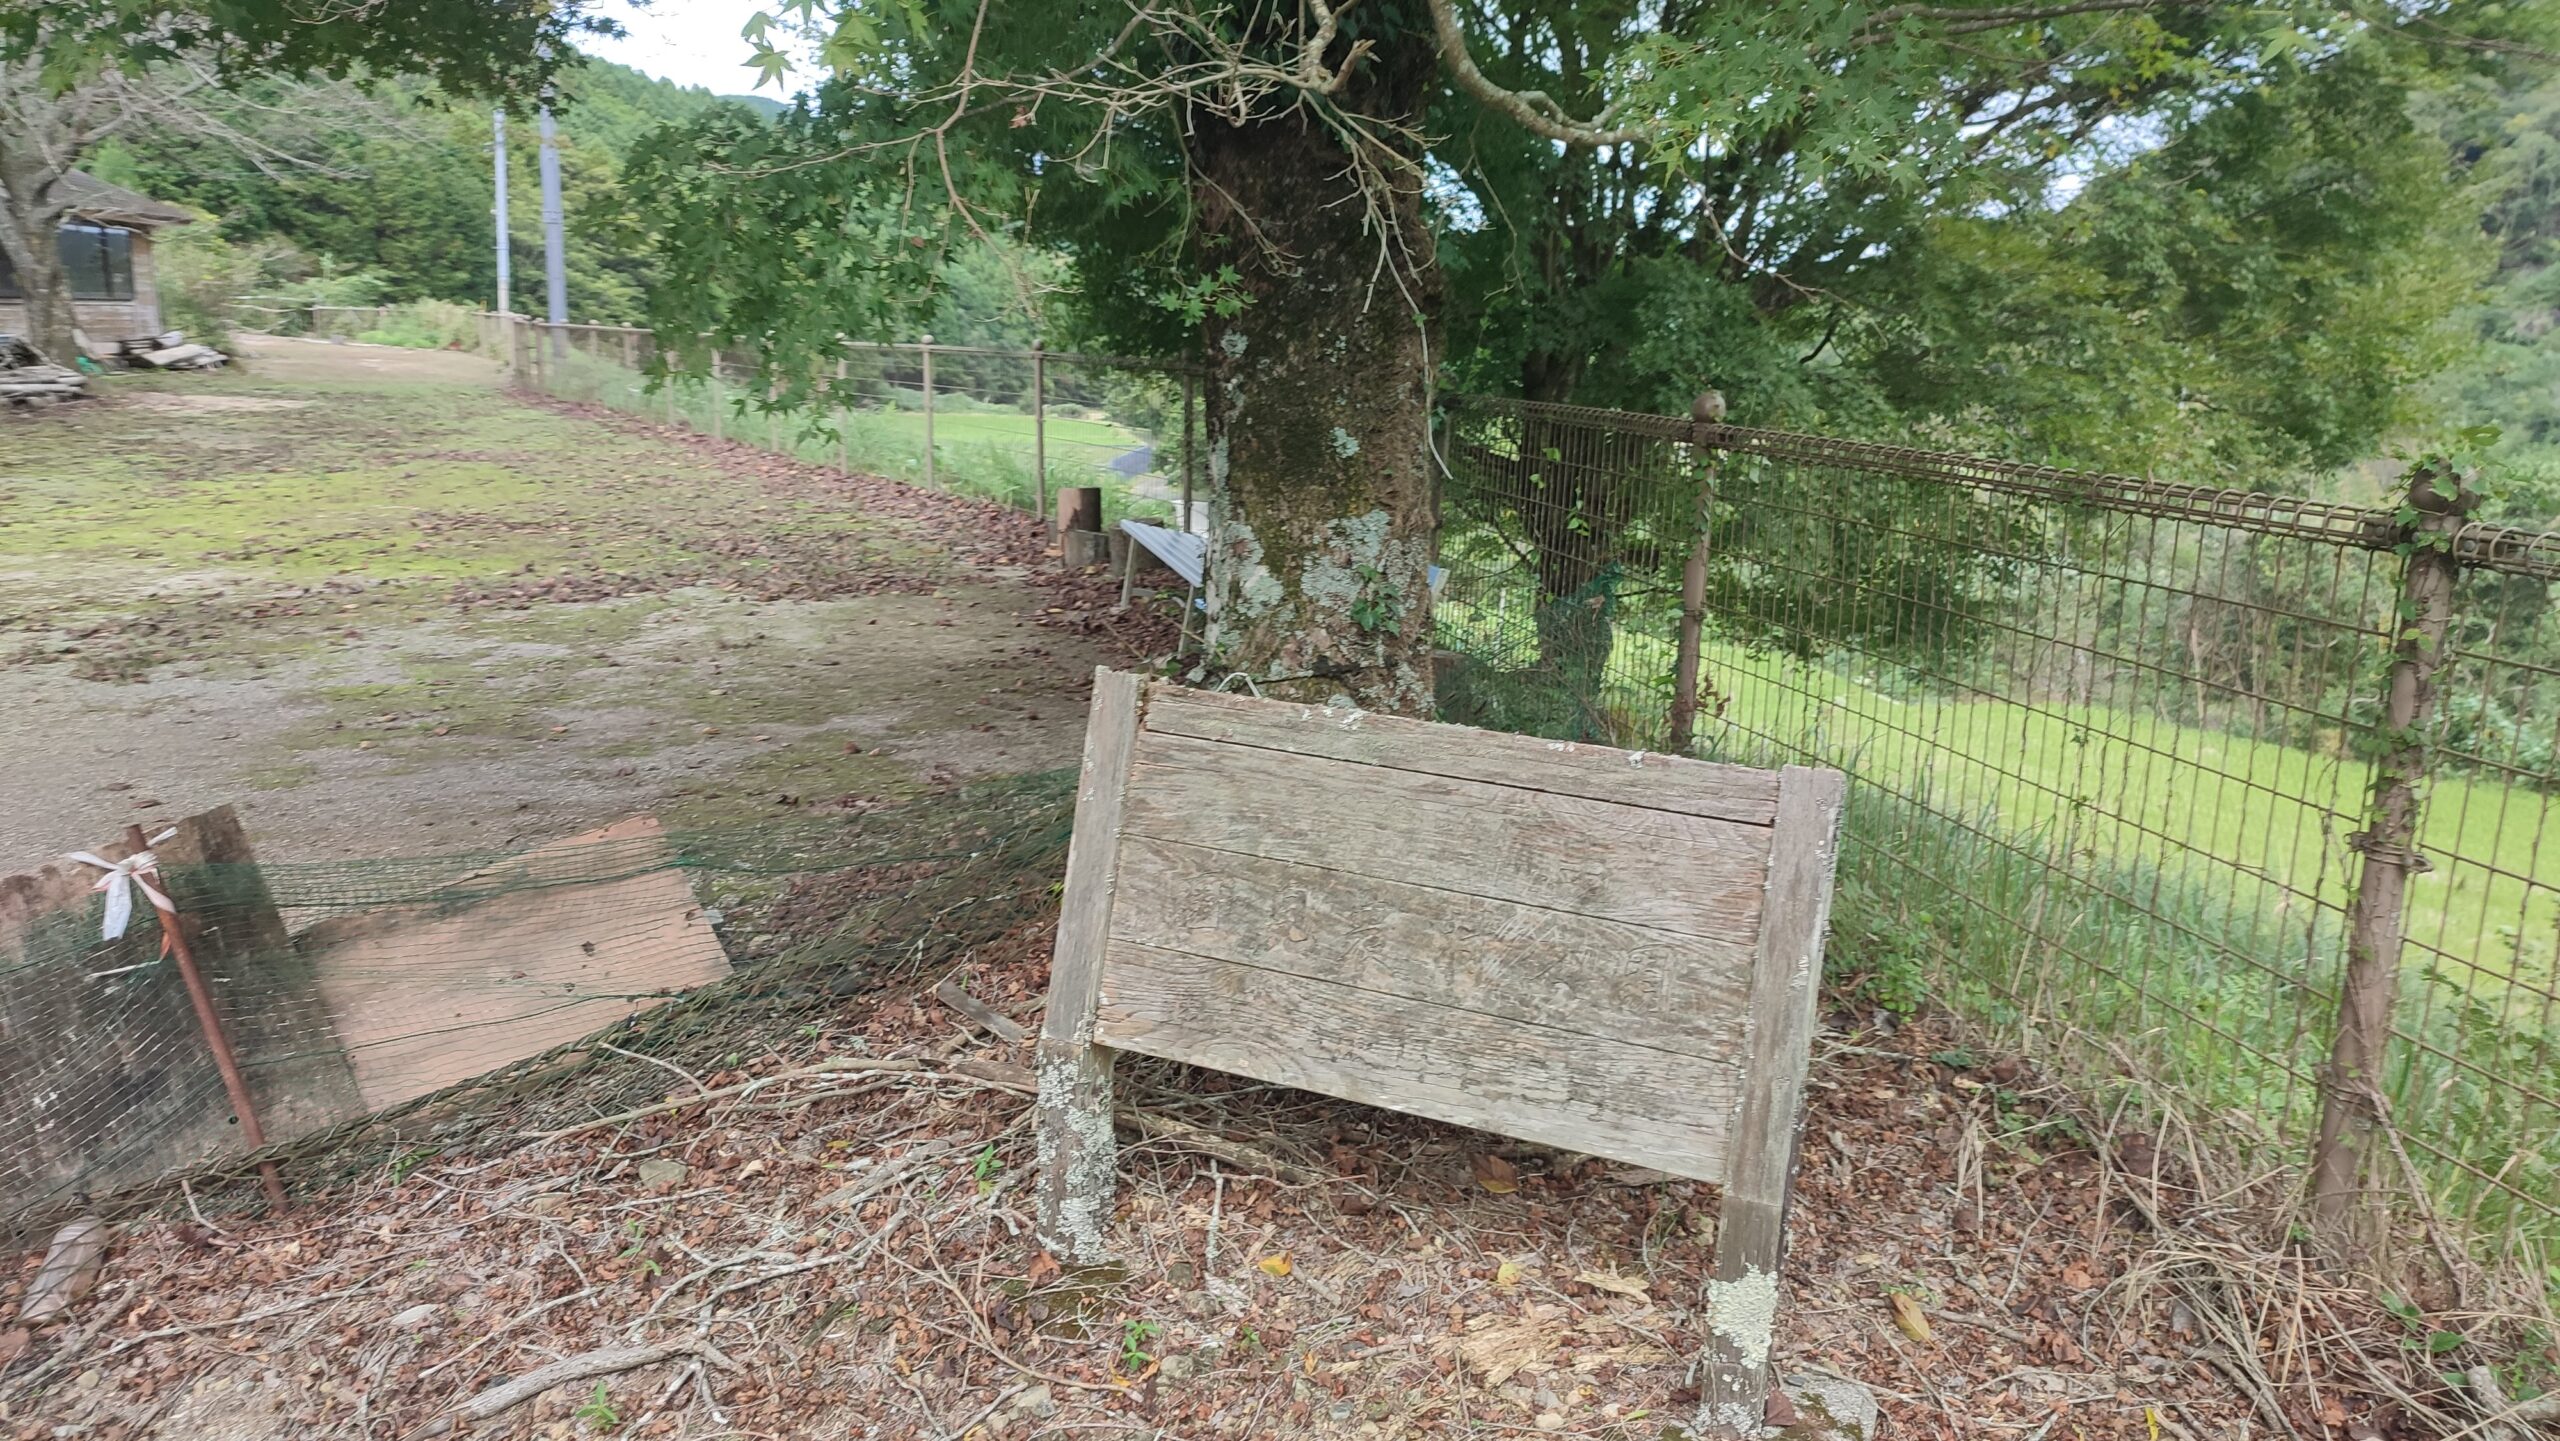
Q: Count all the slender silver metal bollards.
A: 2